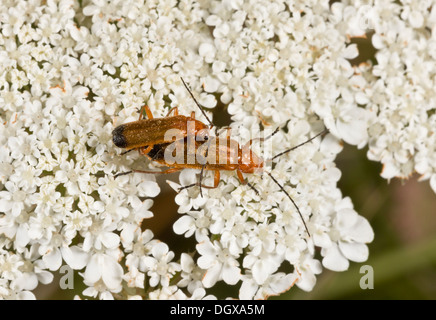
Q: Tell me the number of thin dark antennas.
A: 4